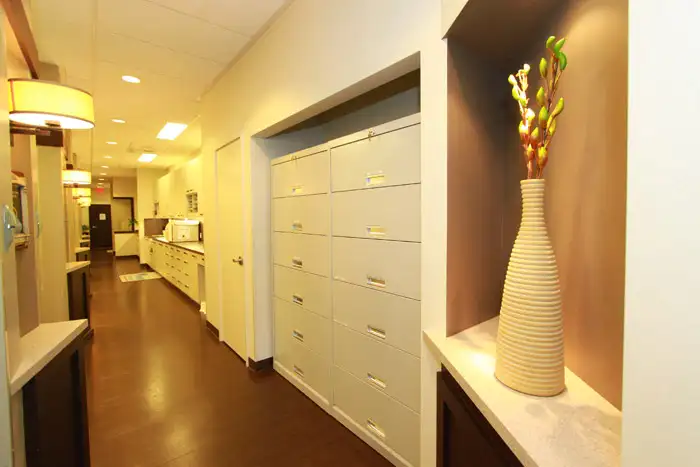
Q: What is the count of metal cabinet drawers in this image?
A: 12